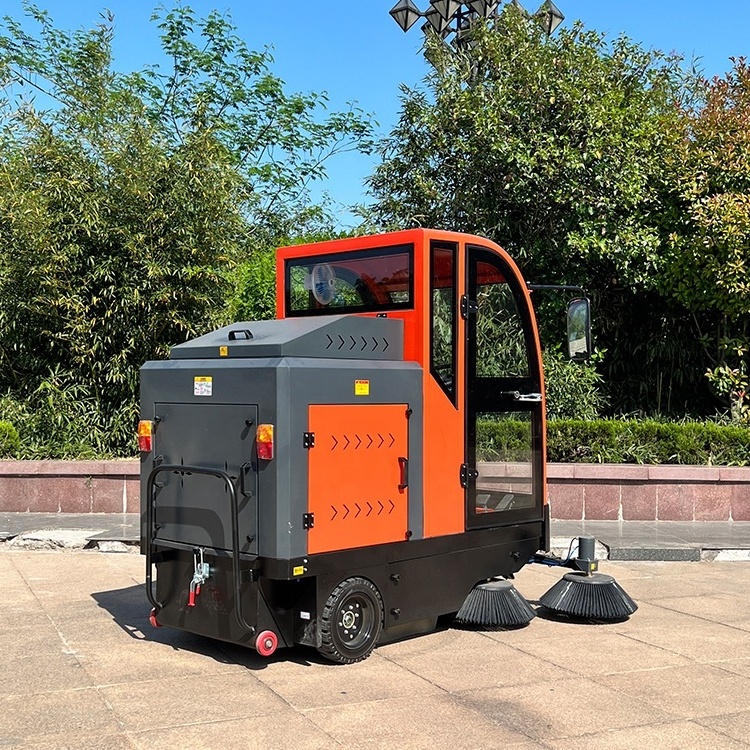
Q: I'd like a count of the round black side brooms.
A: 2